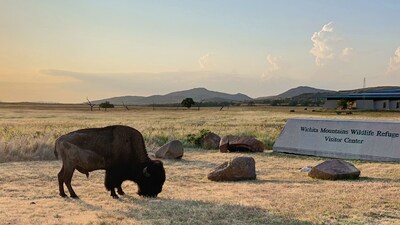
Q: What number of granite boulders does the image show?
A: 5